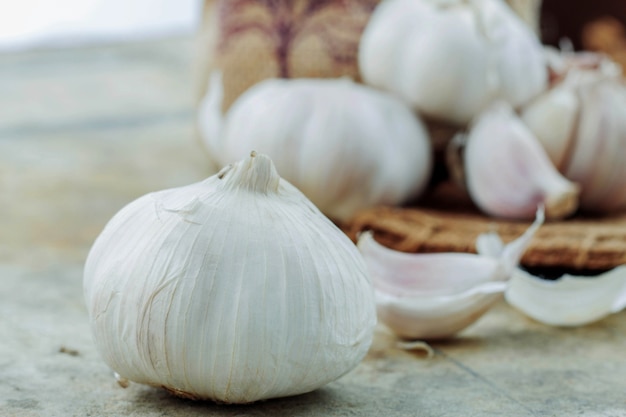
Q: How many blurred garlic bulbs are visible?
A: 3